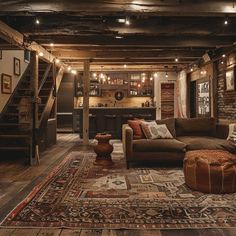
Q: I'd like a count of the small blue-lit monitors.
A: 0